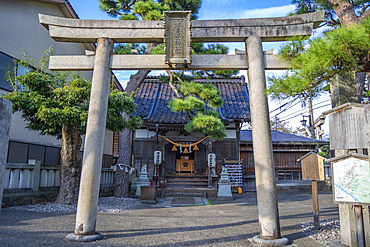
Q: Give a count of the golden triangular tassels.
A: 3